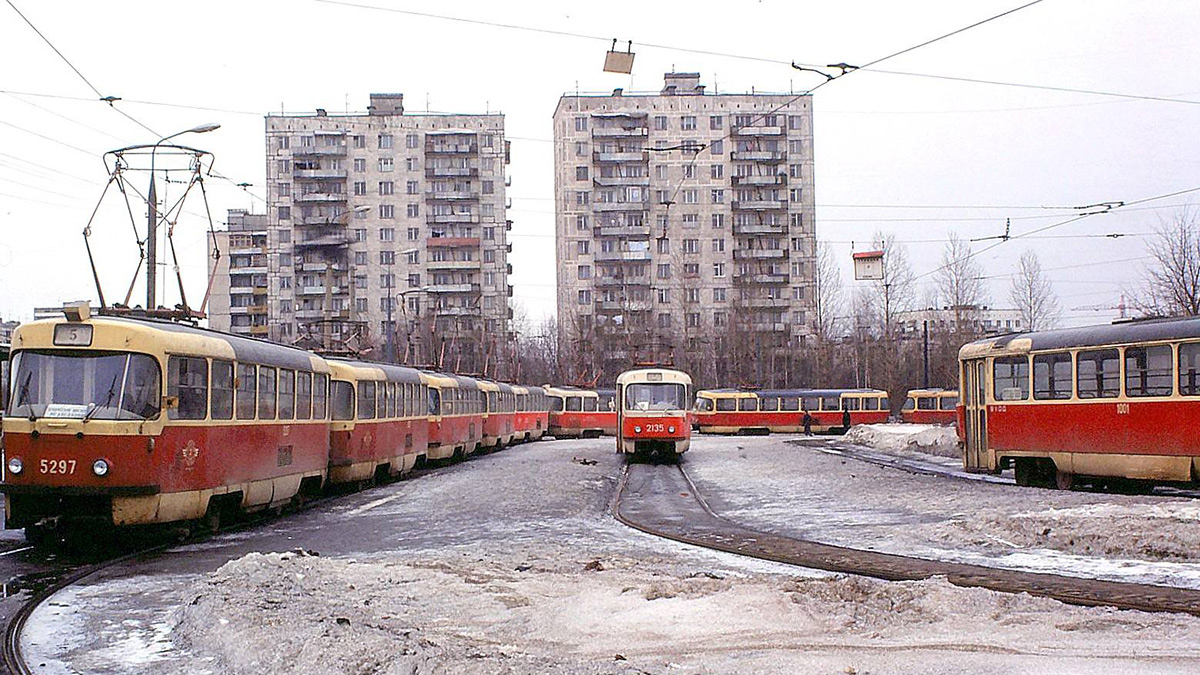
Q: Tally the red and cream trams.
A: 10